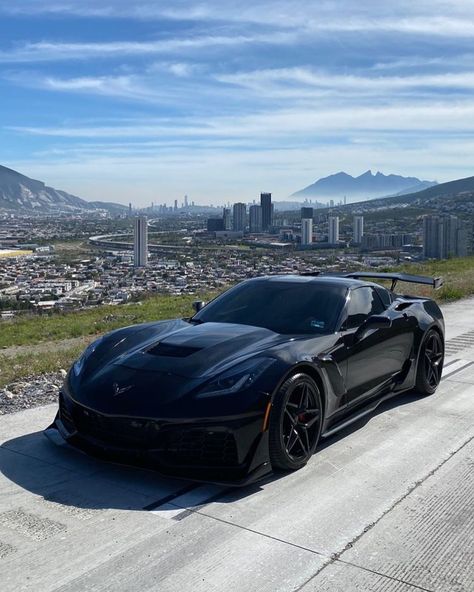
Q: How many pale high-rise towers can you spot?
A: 4